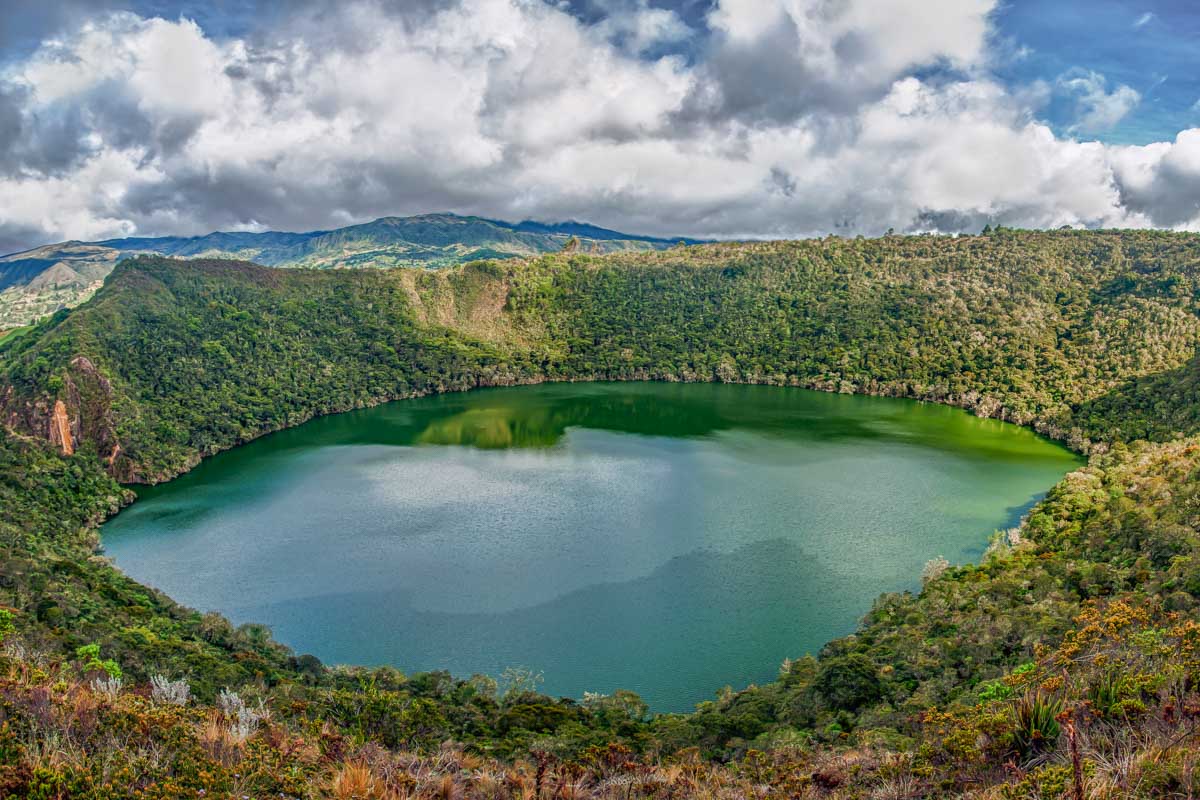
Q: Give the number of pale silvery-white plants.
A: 3